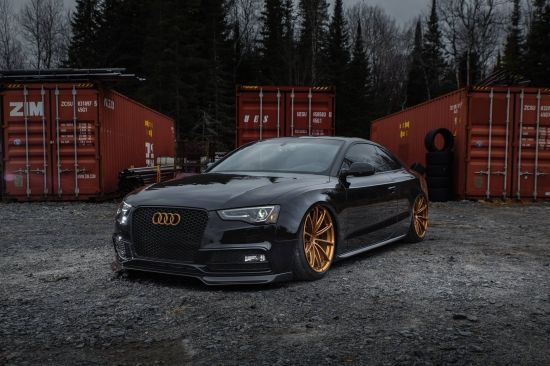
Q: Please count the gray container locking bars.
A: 12